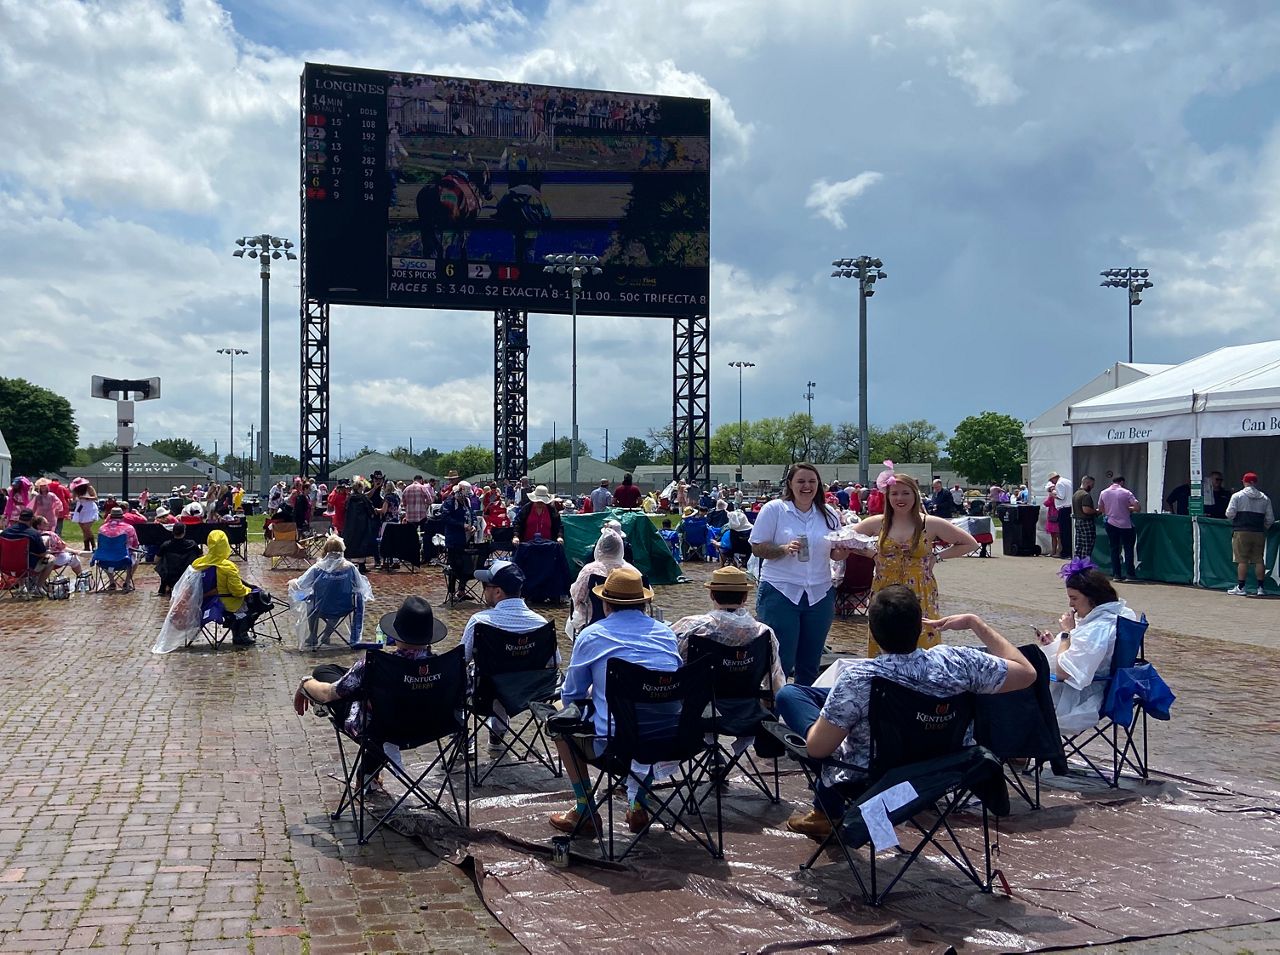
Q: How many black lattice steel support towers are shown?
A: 3